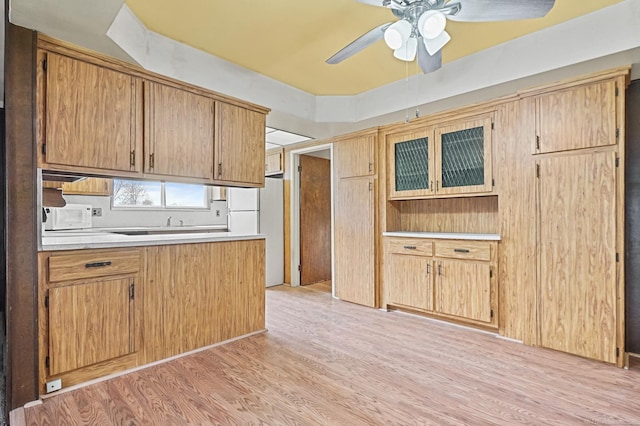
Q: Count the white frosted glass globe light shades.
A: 4